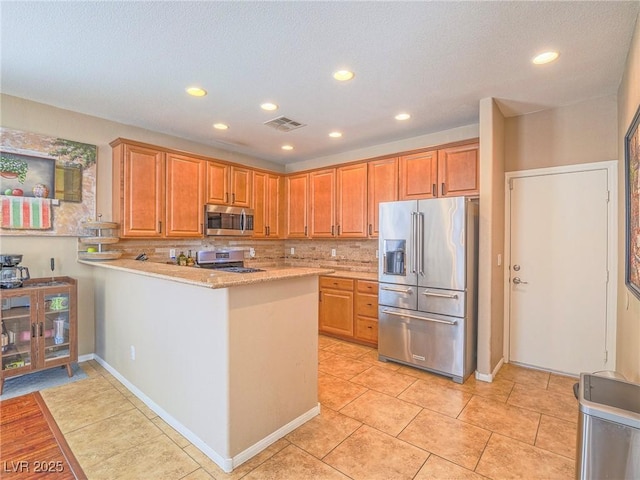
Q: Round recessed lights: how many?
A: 8